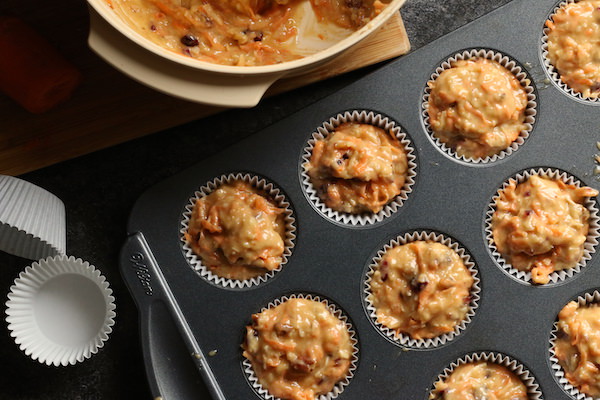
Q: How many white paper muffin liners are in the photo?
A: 11